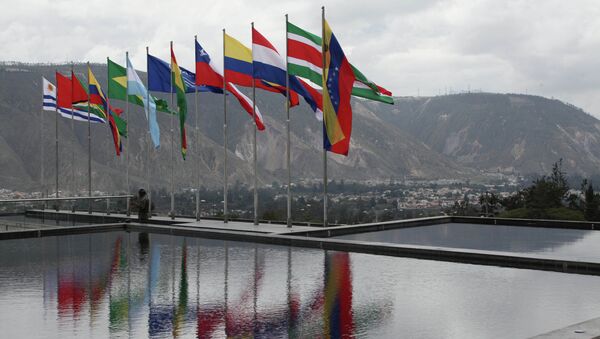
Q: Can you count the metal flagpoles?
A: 13